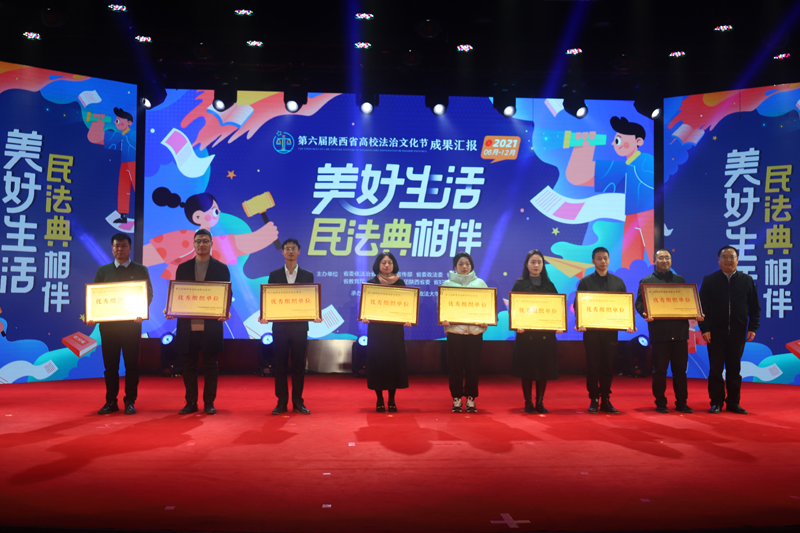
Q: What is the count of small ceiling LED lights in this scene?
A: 12